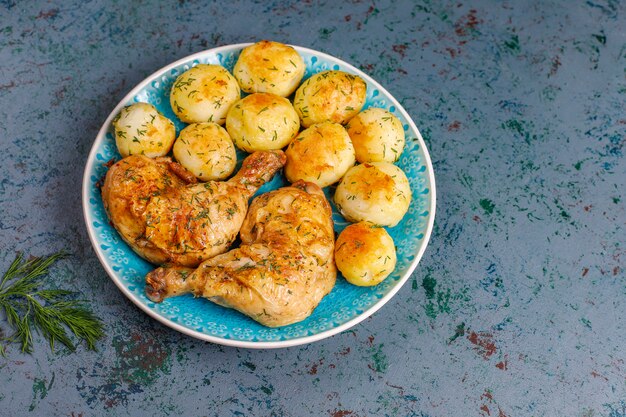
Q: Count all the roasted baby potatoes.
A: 10